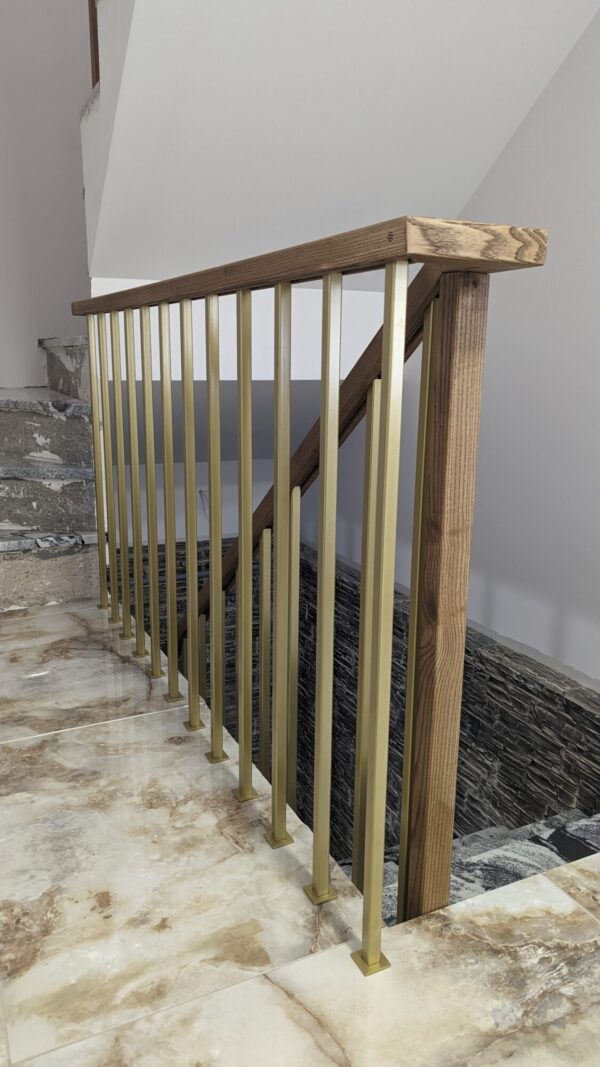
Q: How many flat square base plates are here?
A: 12